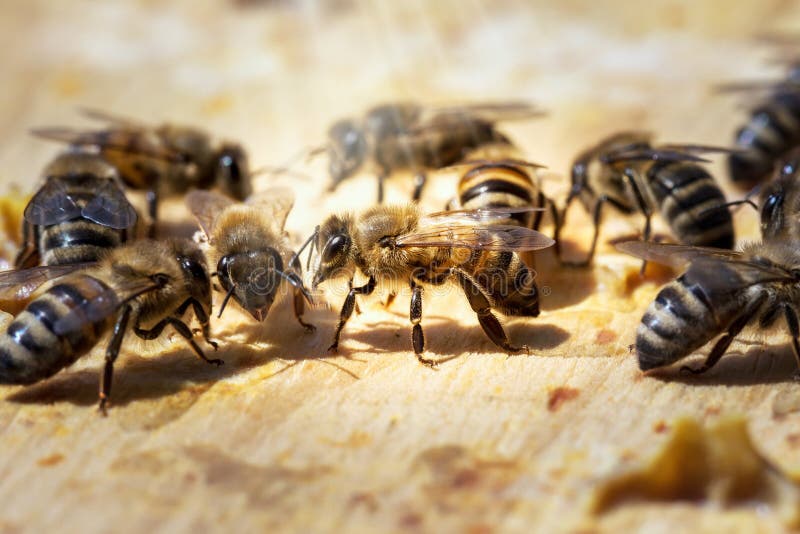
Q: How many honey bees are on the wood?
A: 11